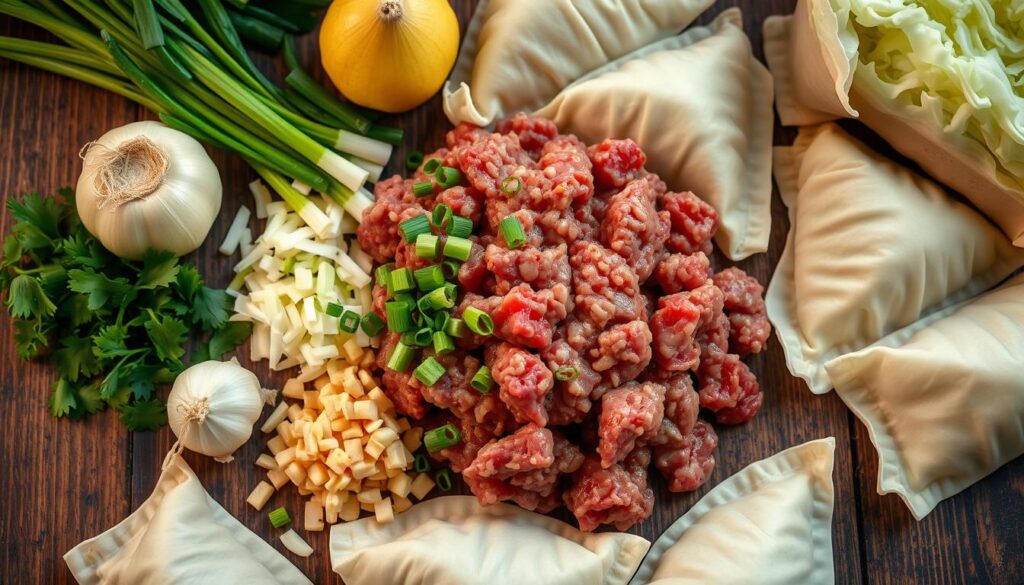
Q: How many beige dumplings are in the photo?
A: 7